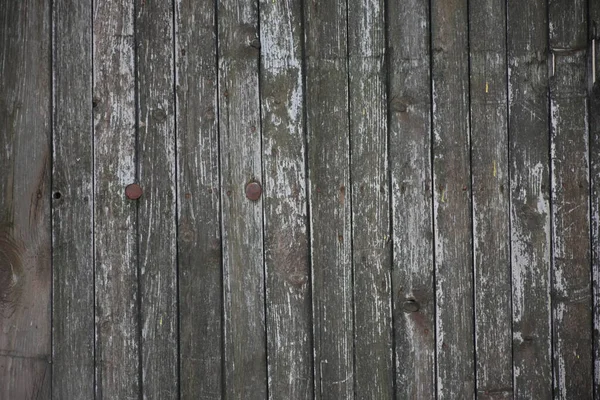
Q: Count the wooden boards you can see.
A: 15